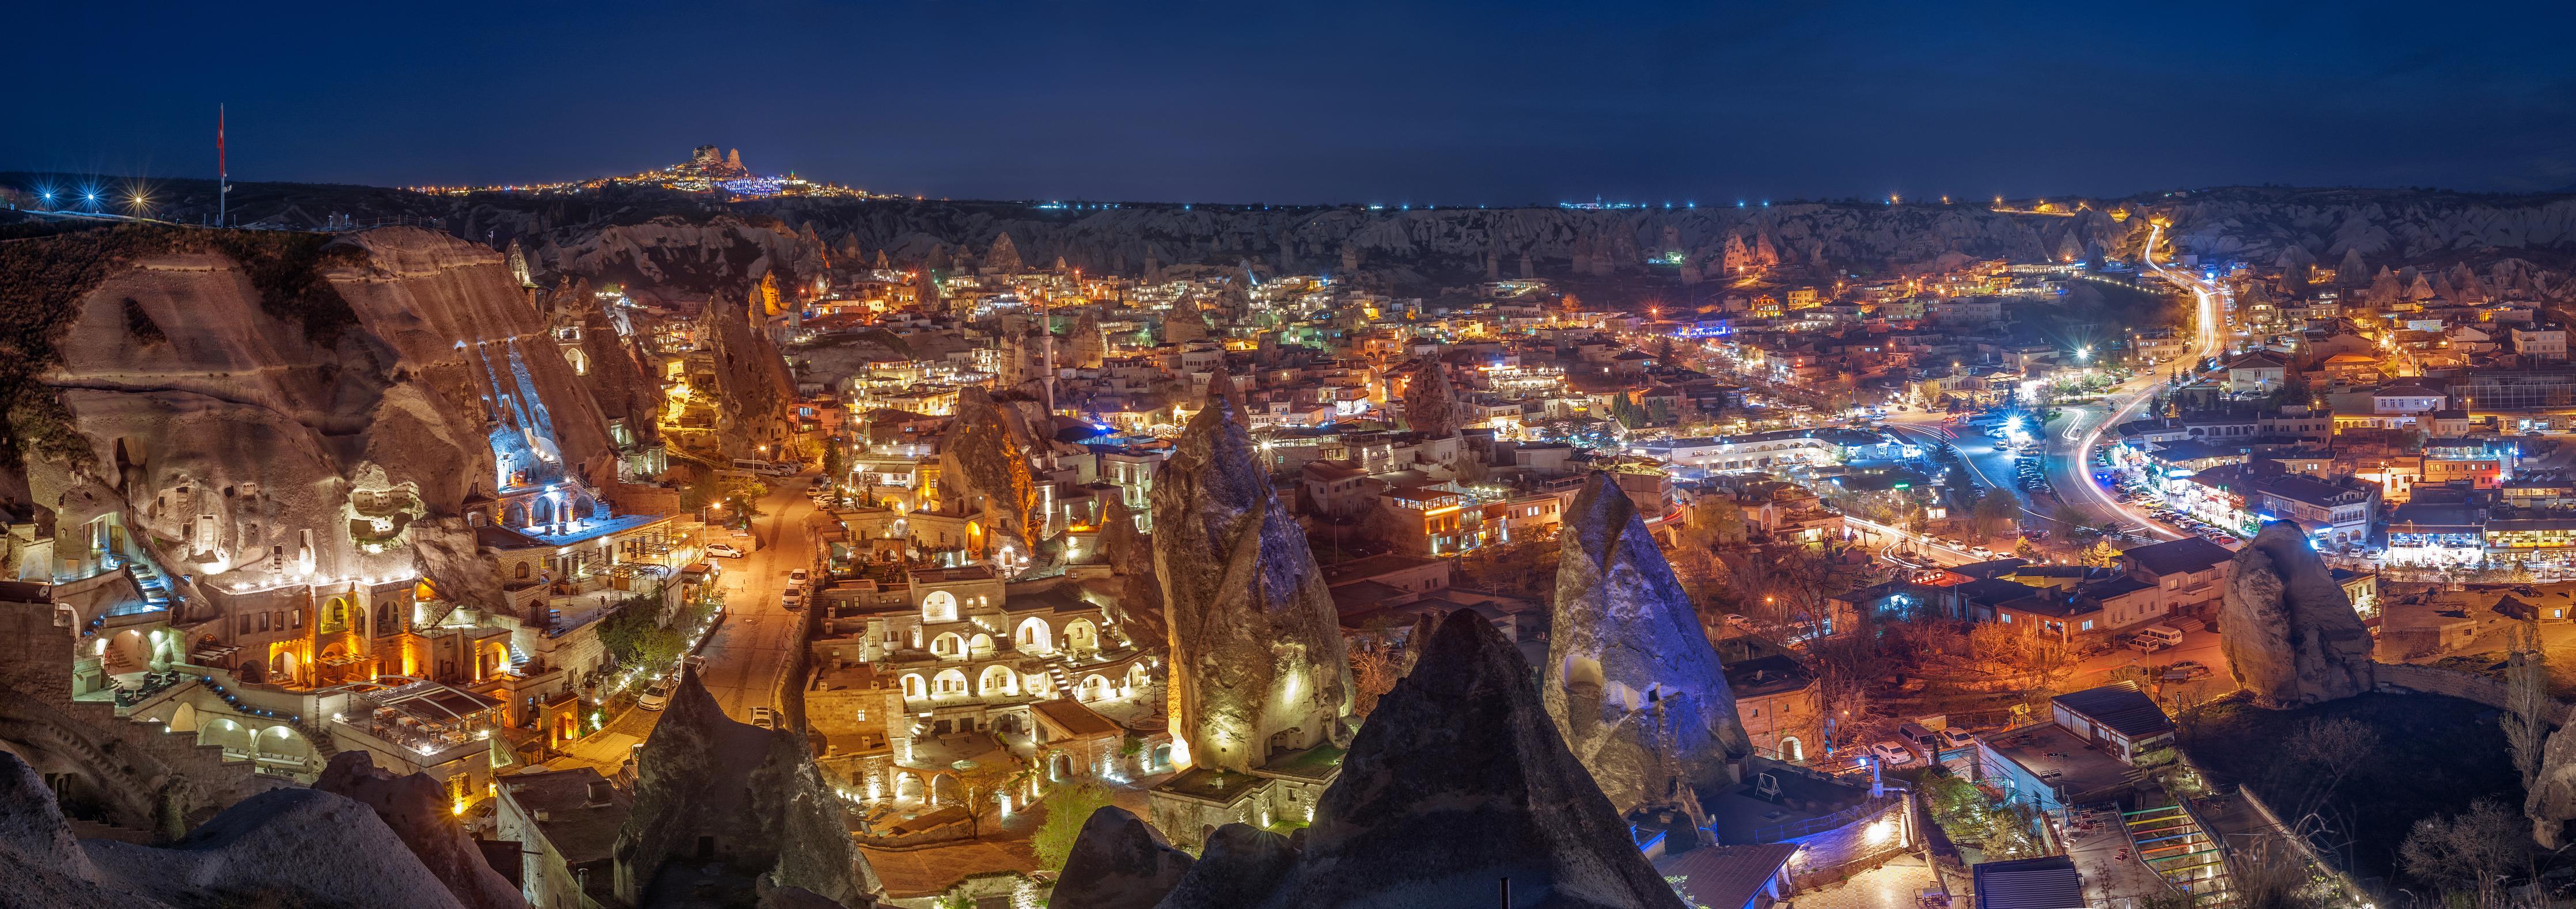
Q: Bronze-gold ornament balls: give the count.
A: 0